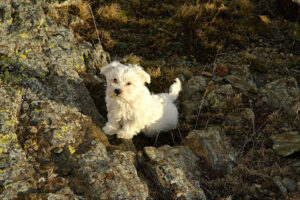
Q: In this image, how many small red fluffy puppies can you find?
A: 0